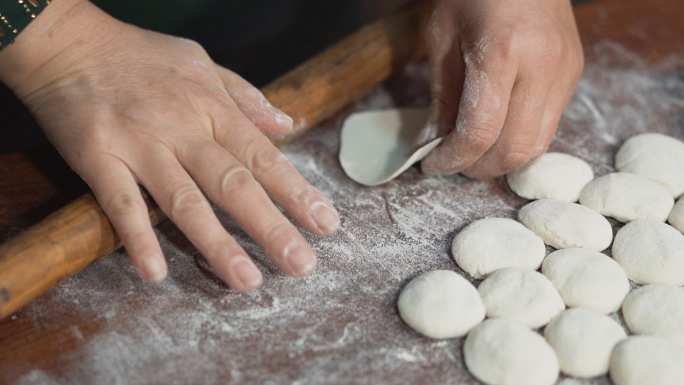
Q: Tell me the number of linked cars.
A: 0